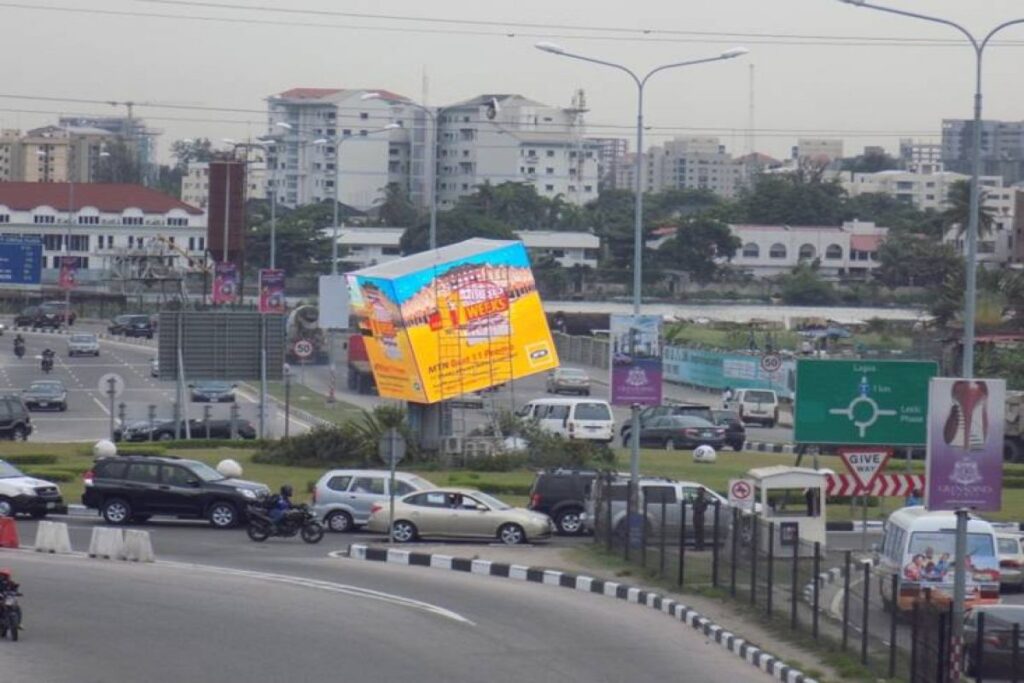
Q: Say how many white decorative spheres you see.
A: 3